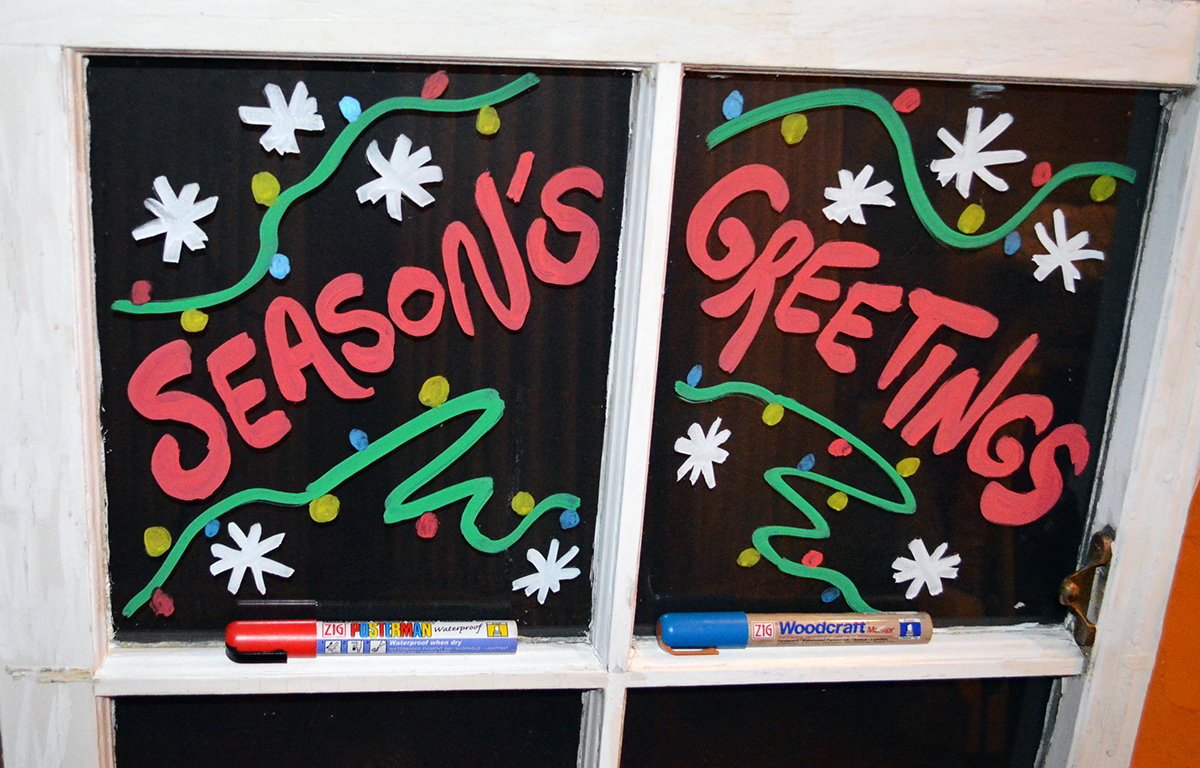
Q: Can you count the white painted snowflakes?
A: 10